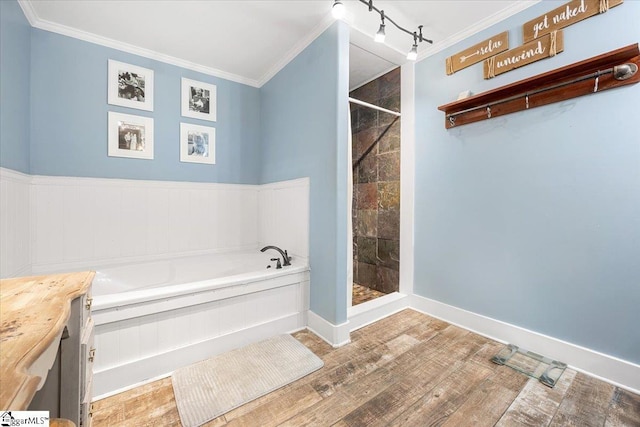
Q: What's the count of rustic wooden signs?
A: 3